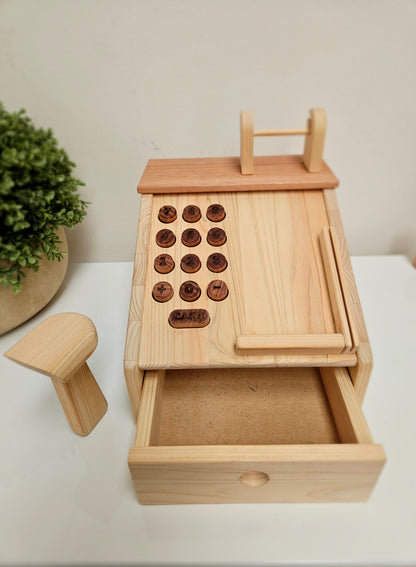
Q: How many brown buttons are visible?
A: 13